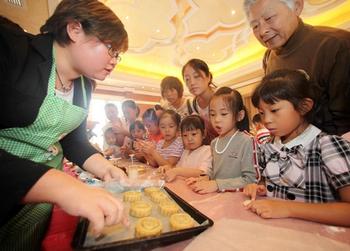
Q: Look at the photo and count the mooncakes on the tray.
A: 7